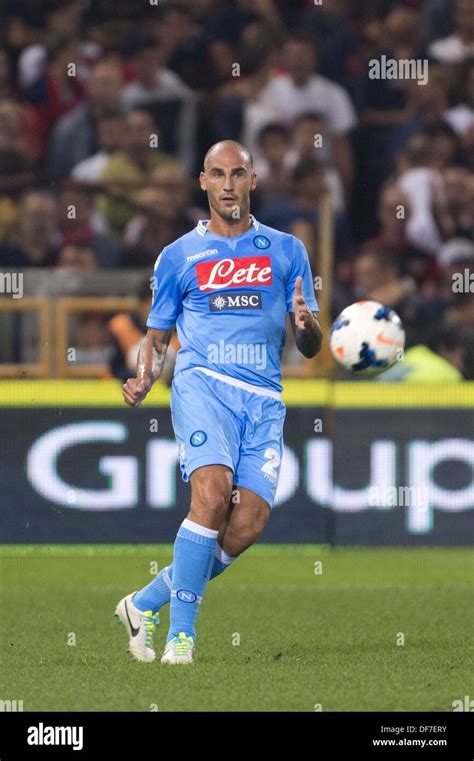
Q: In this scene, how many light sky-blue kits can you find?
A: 1